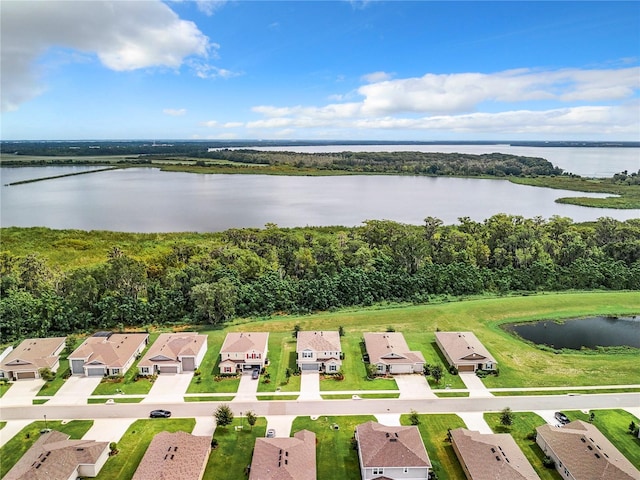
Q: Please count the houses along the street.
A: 13